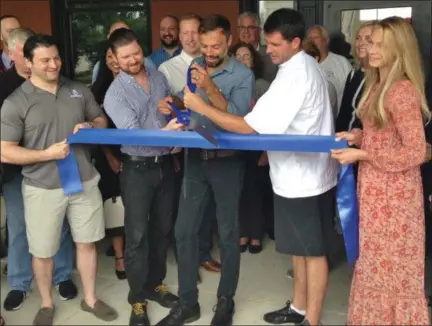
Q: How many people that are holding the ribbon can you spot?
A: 2